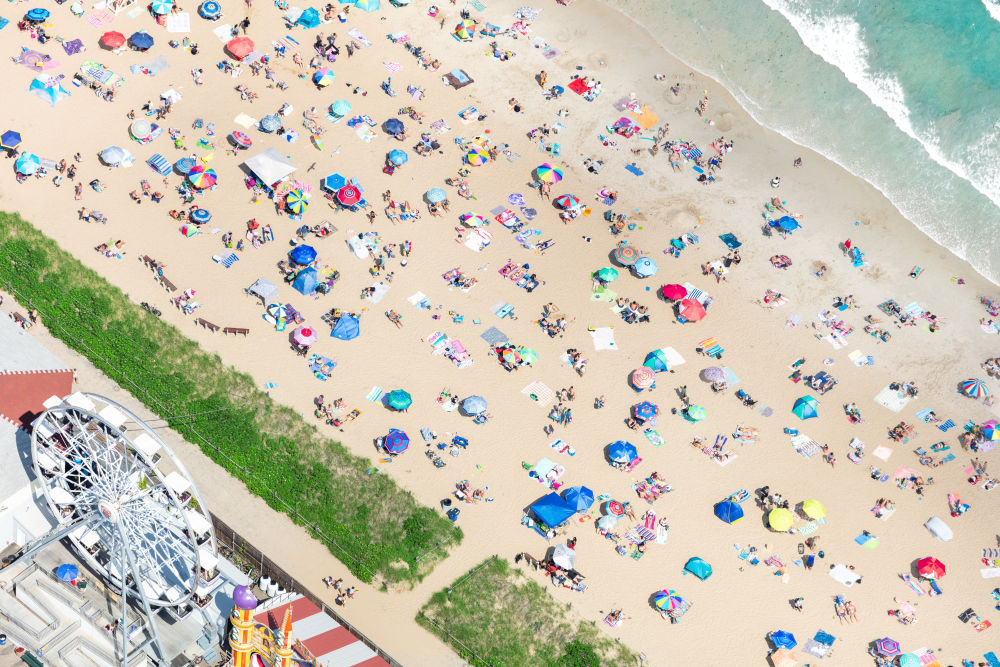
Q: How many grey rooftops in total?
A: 2